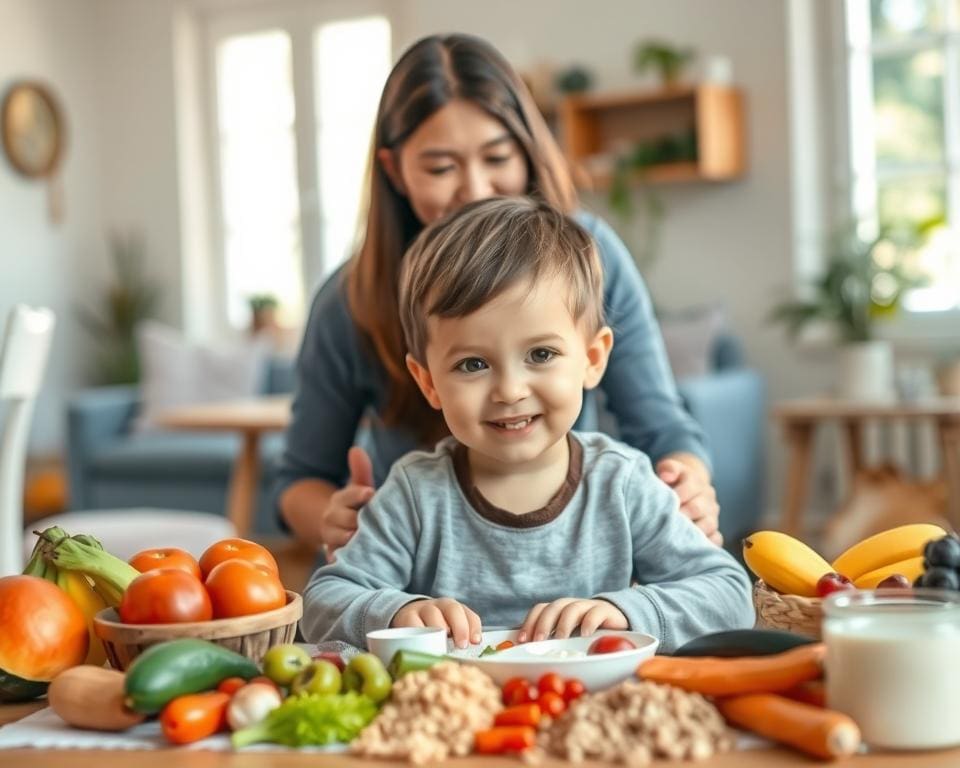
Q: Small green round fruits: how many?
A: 3